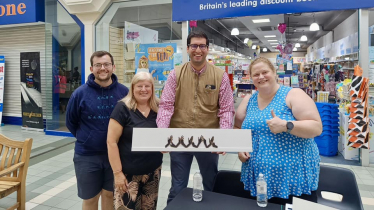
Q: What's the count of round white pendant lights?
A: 8